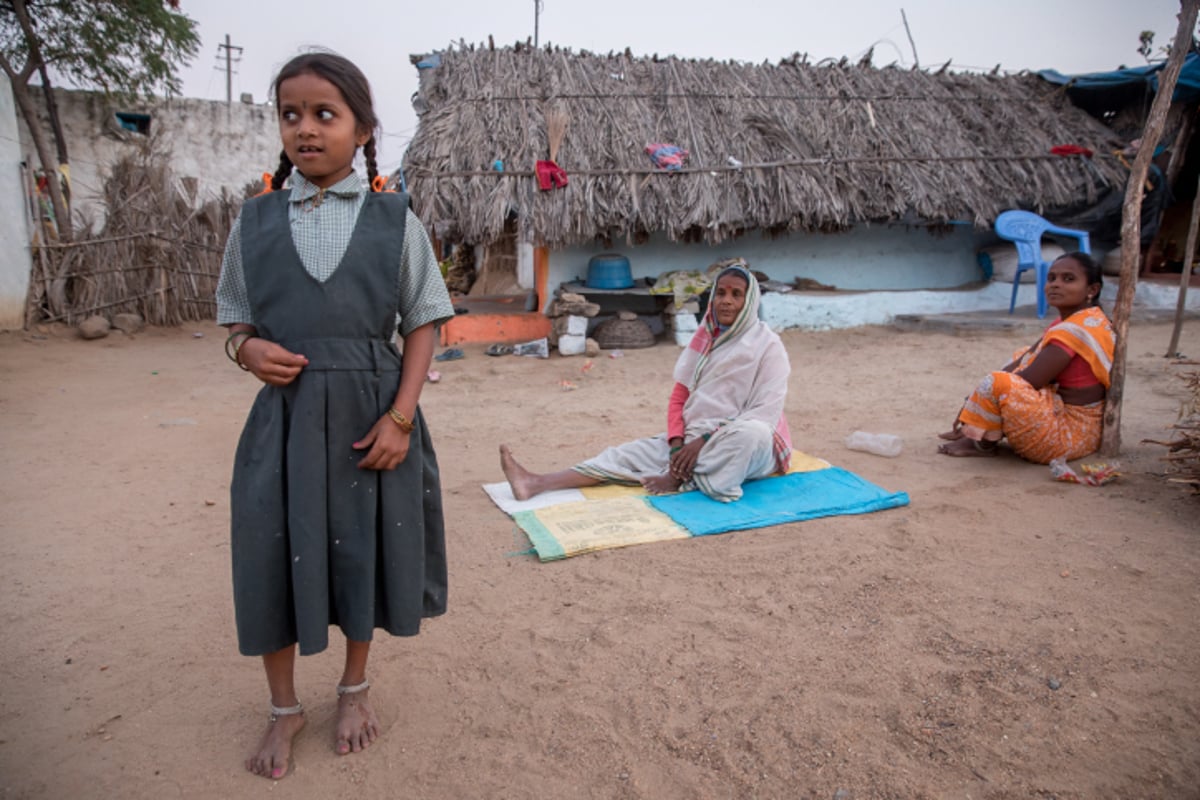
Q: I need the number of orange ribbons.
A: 2